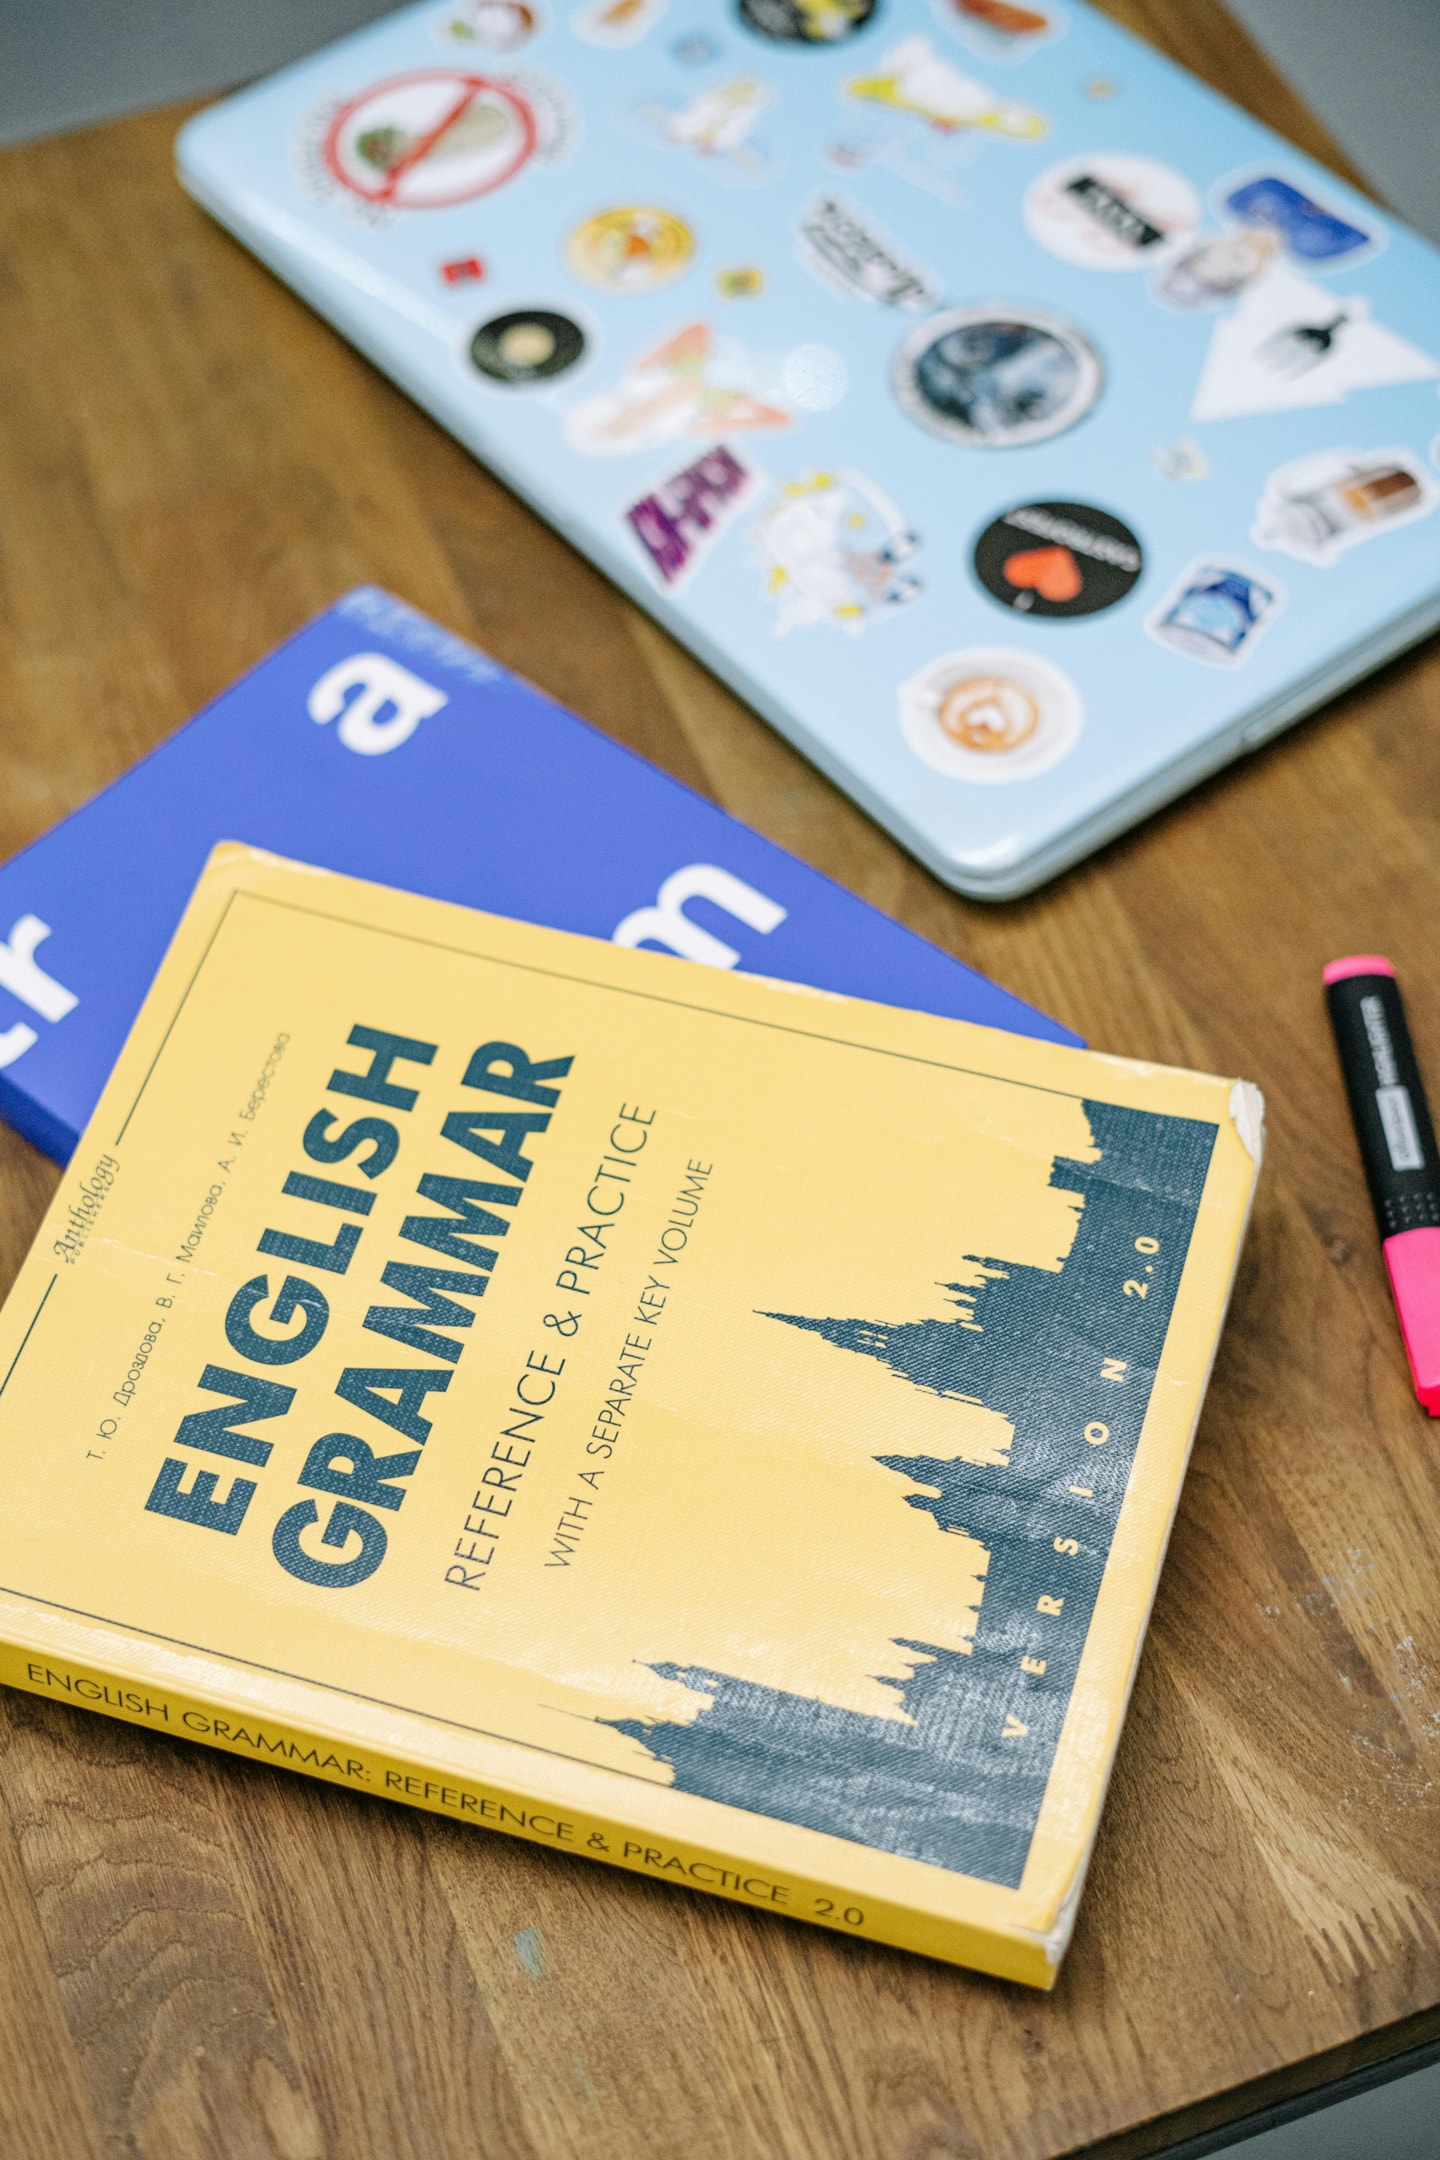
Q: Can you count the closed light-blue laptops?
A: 1